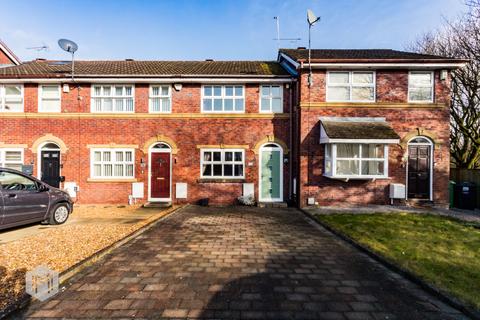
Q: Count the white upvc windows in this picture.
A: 12